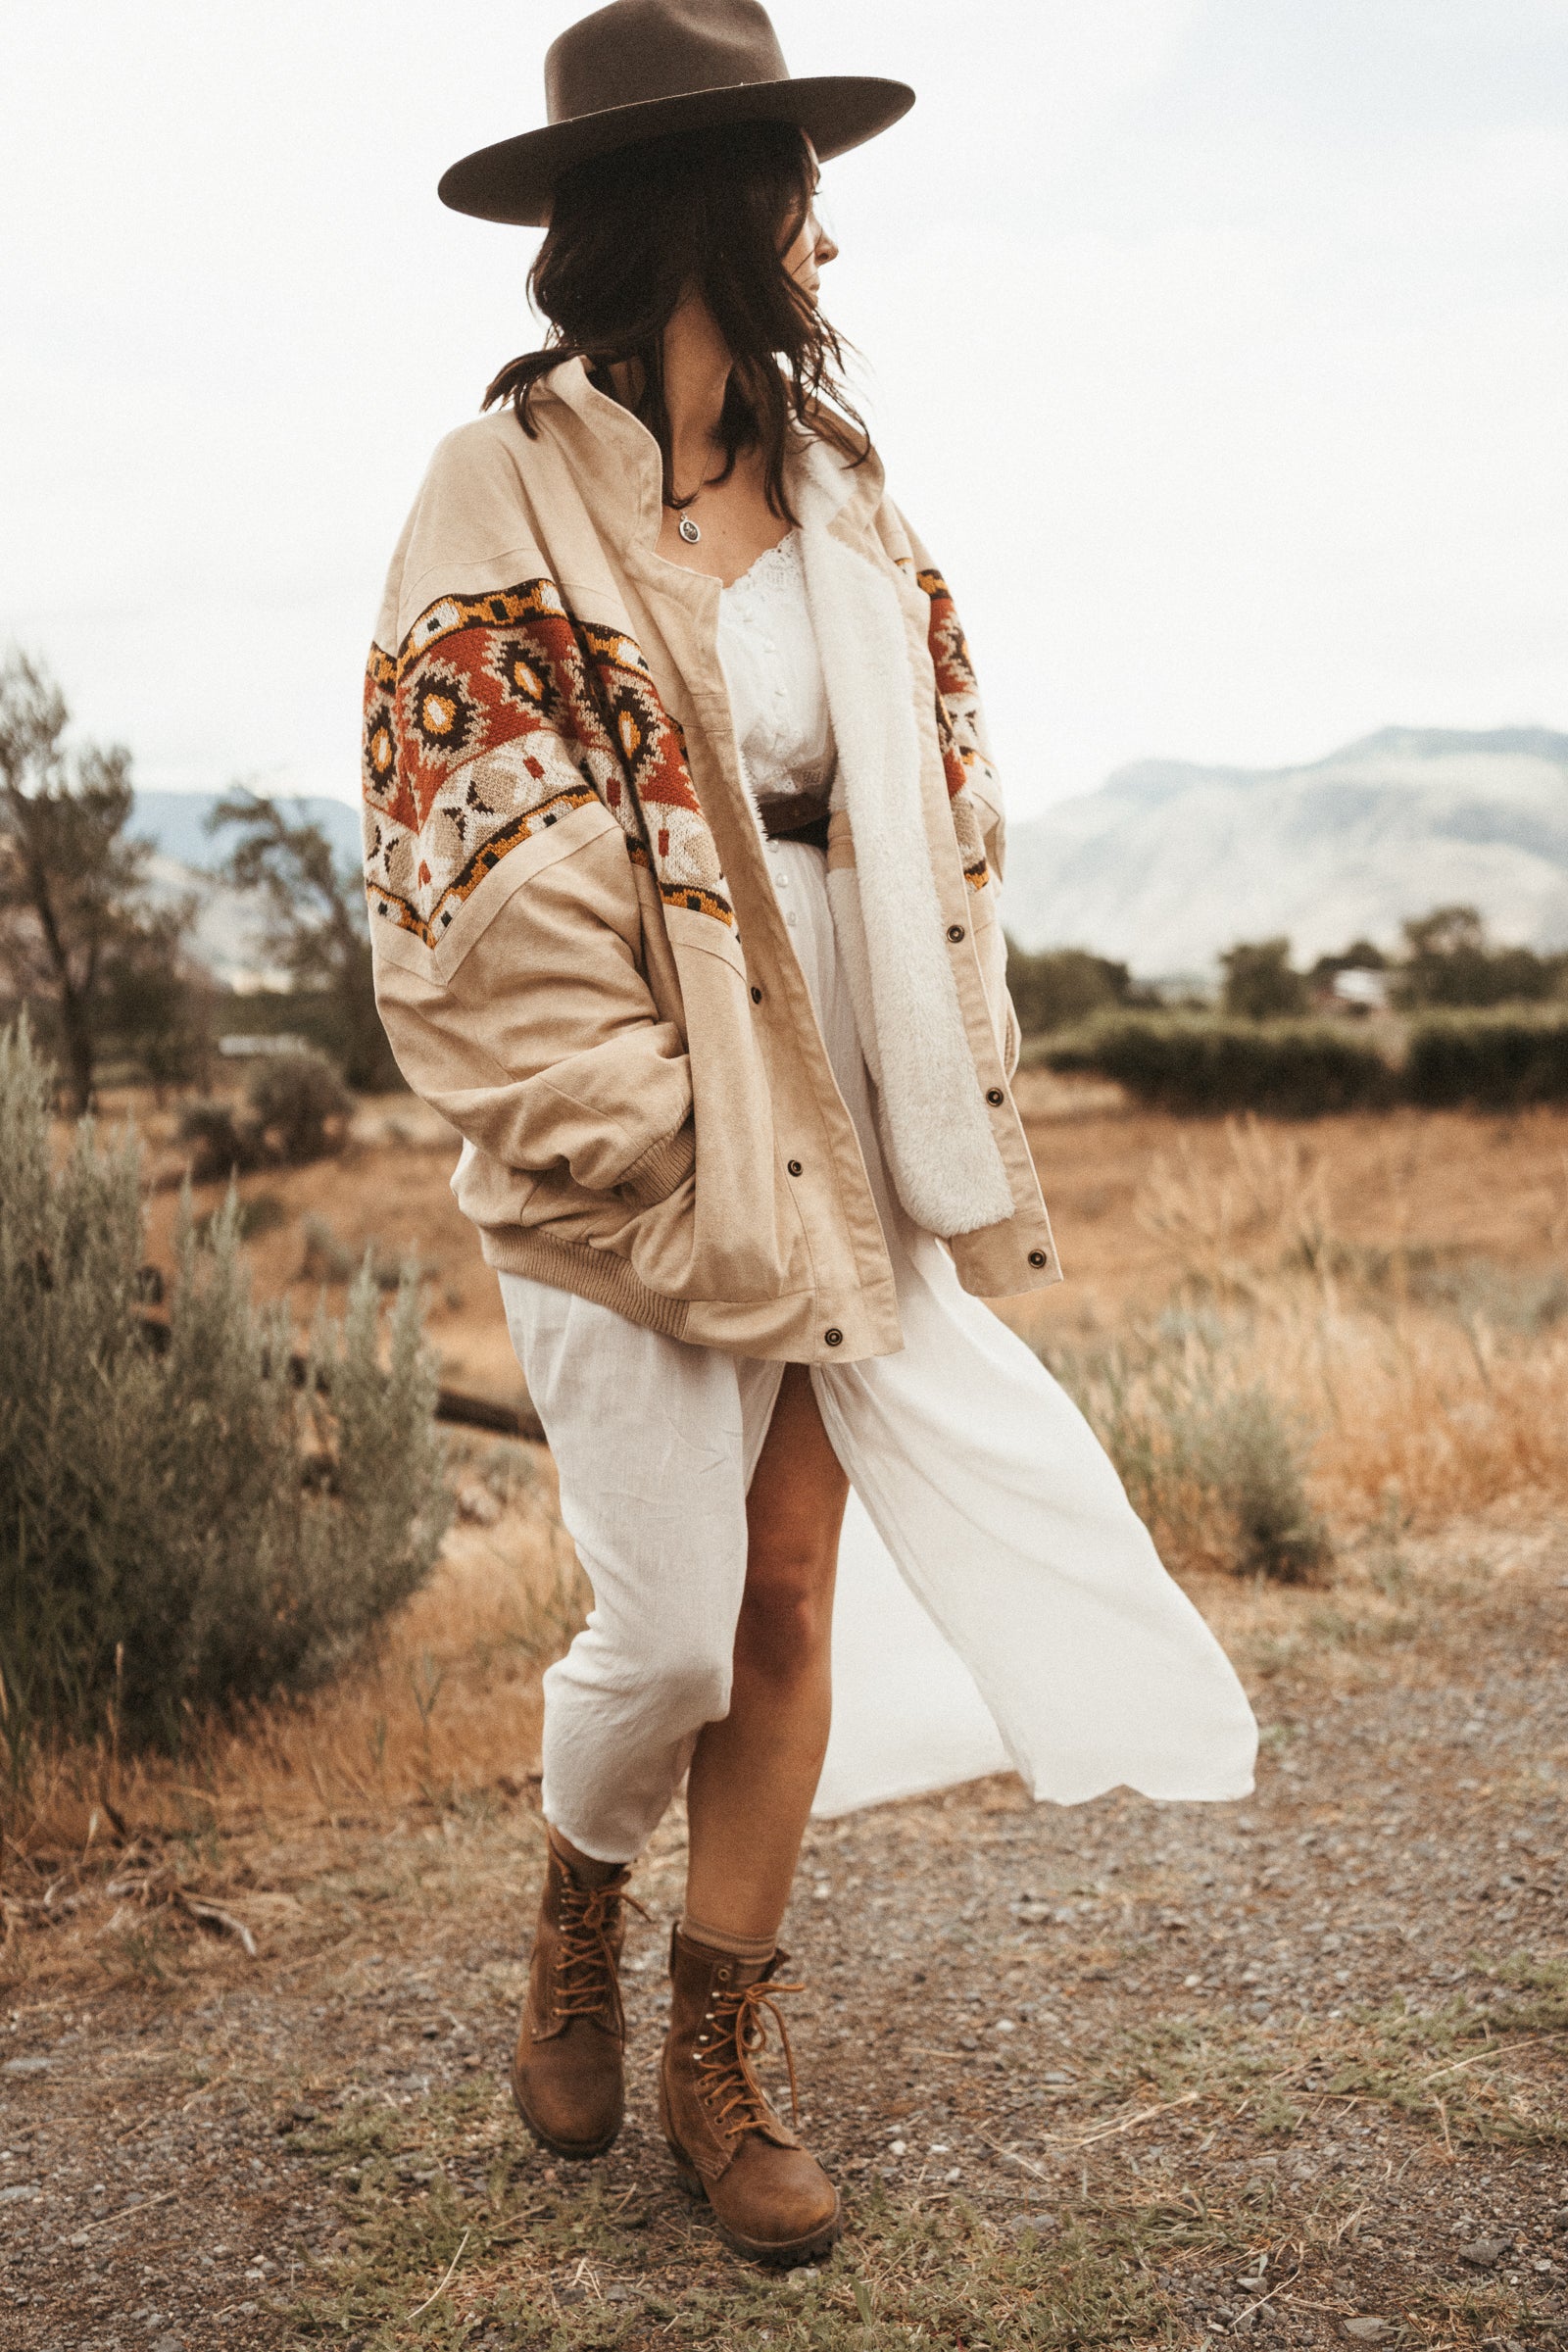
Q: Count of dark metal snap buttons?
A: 6